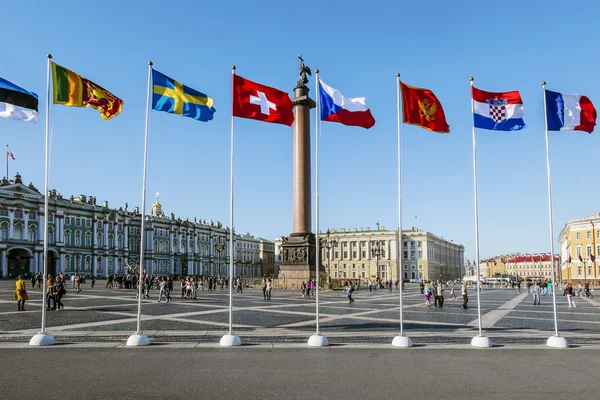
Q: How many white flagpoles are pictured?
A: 7